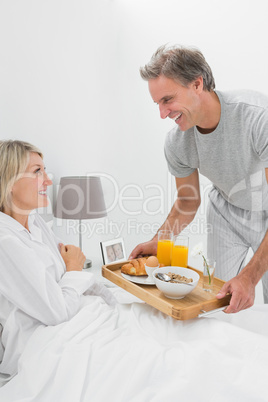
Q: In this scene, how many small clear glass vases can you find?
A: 1